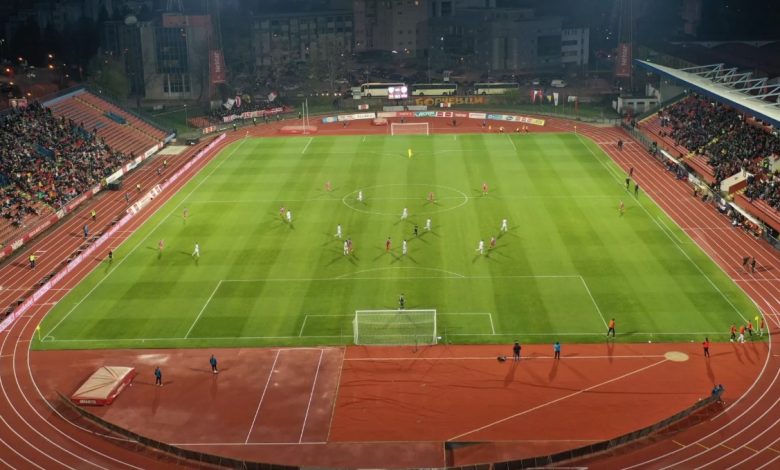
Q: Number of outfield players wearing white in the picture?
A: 10